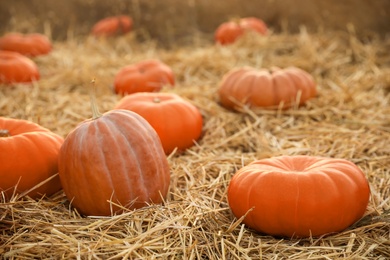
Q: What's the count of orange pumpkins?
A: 10